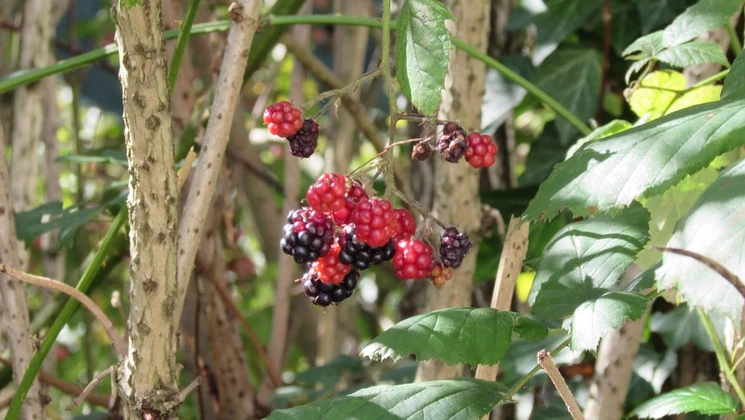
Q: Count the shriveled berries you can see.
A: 4